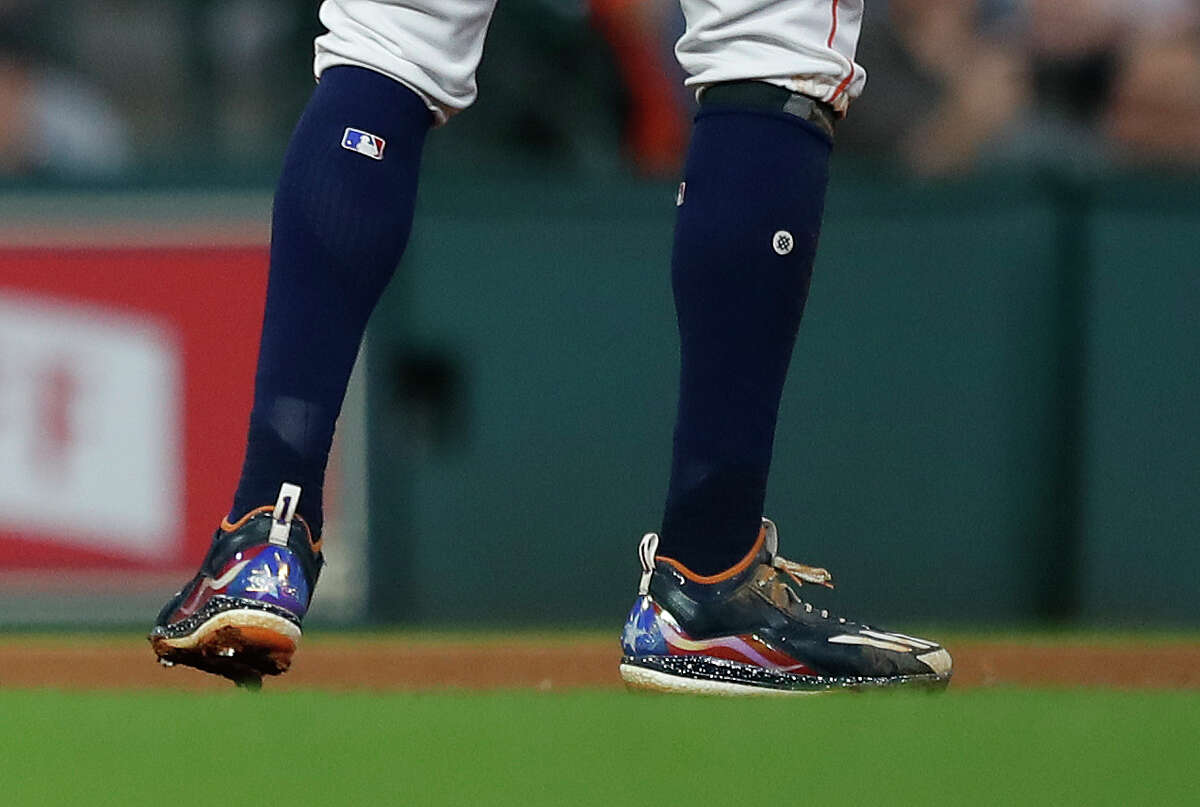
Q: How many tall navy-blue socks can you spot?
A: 2